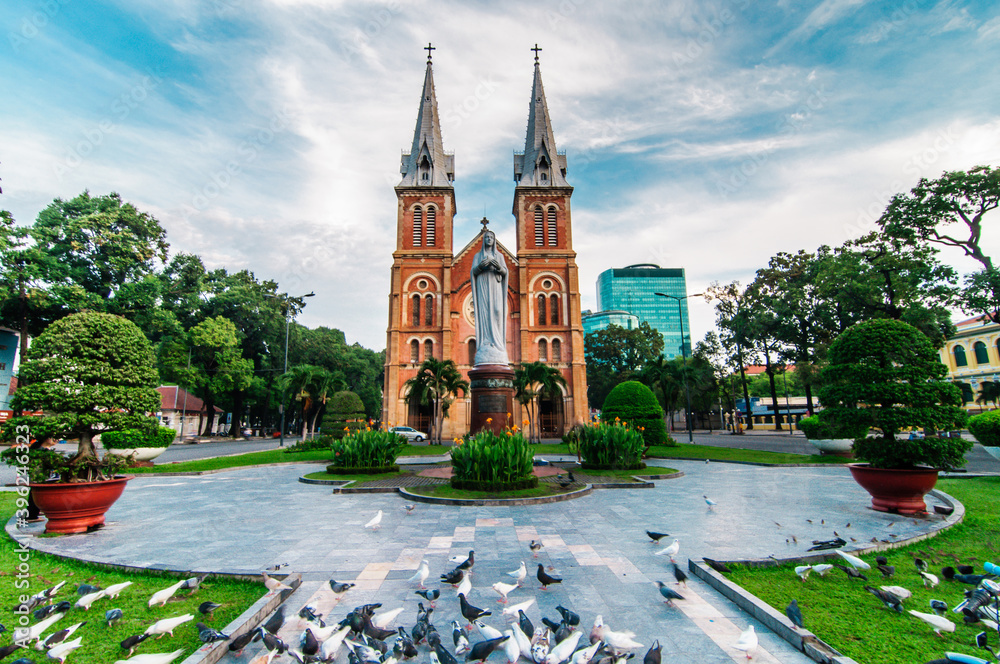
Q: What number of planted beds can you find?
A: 3